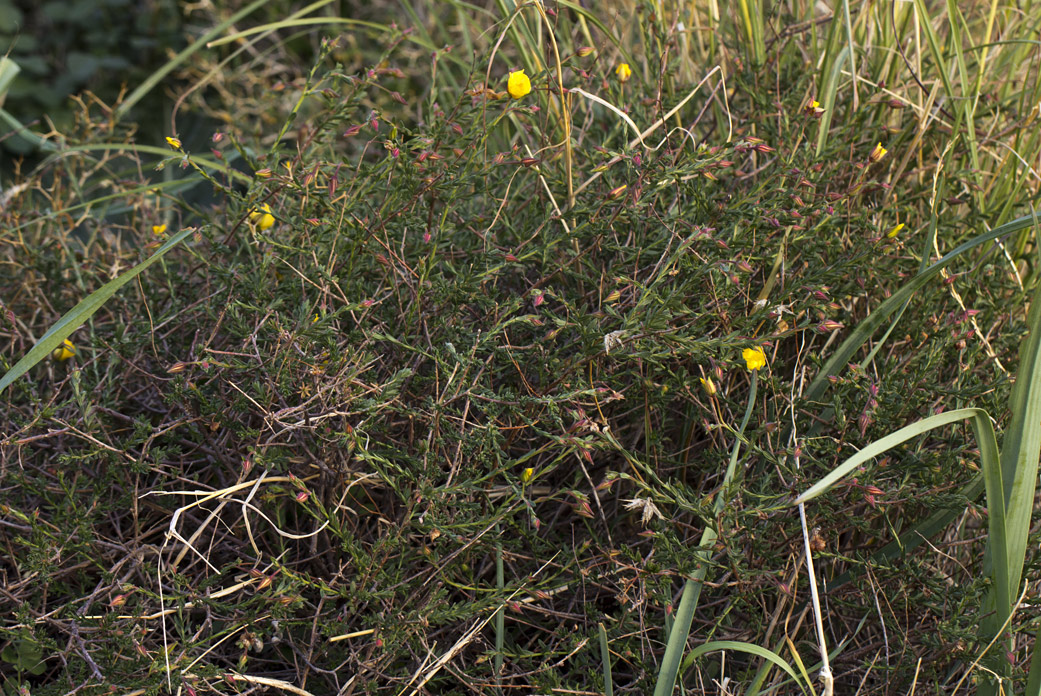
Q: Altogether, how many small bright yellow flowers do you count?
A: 12